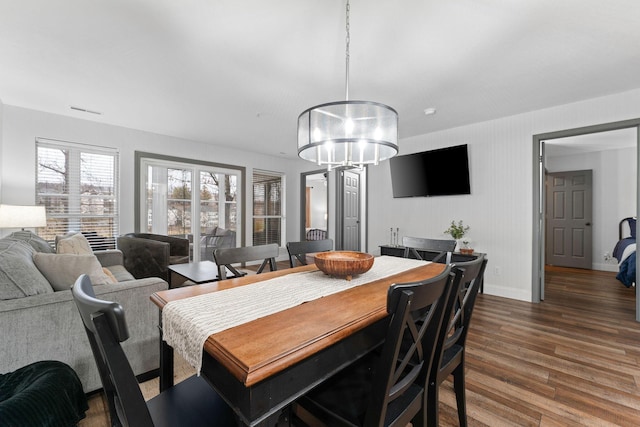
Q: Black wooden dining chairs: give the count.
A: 6